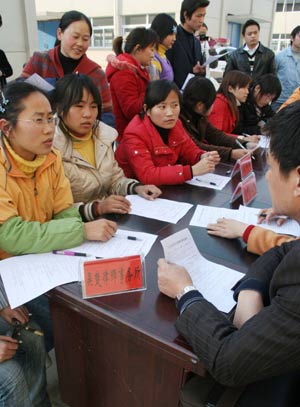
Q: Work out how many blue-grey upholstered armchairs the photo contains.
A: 0